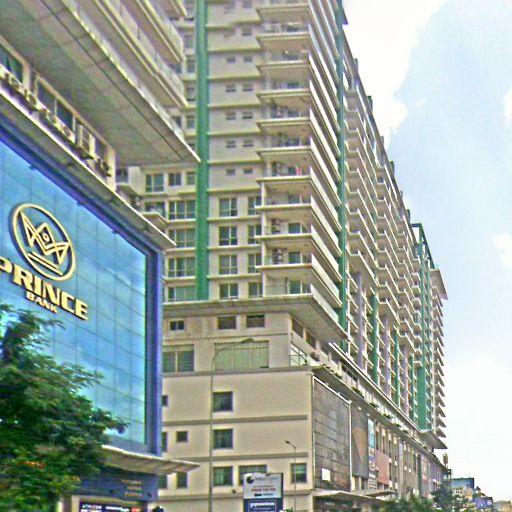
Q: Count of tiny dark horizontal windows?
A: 14